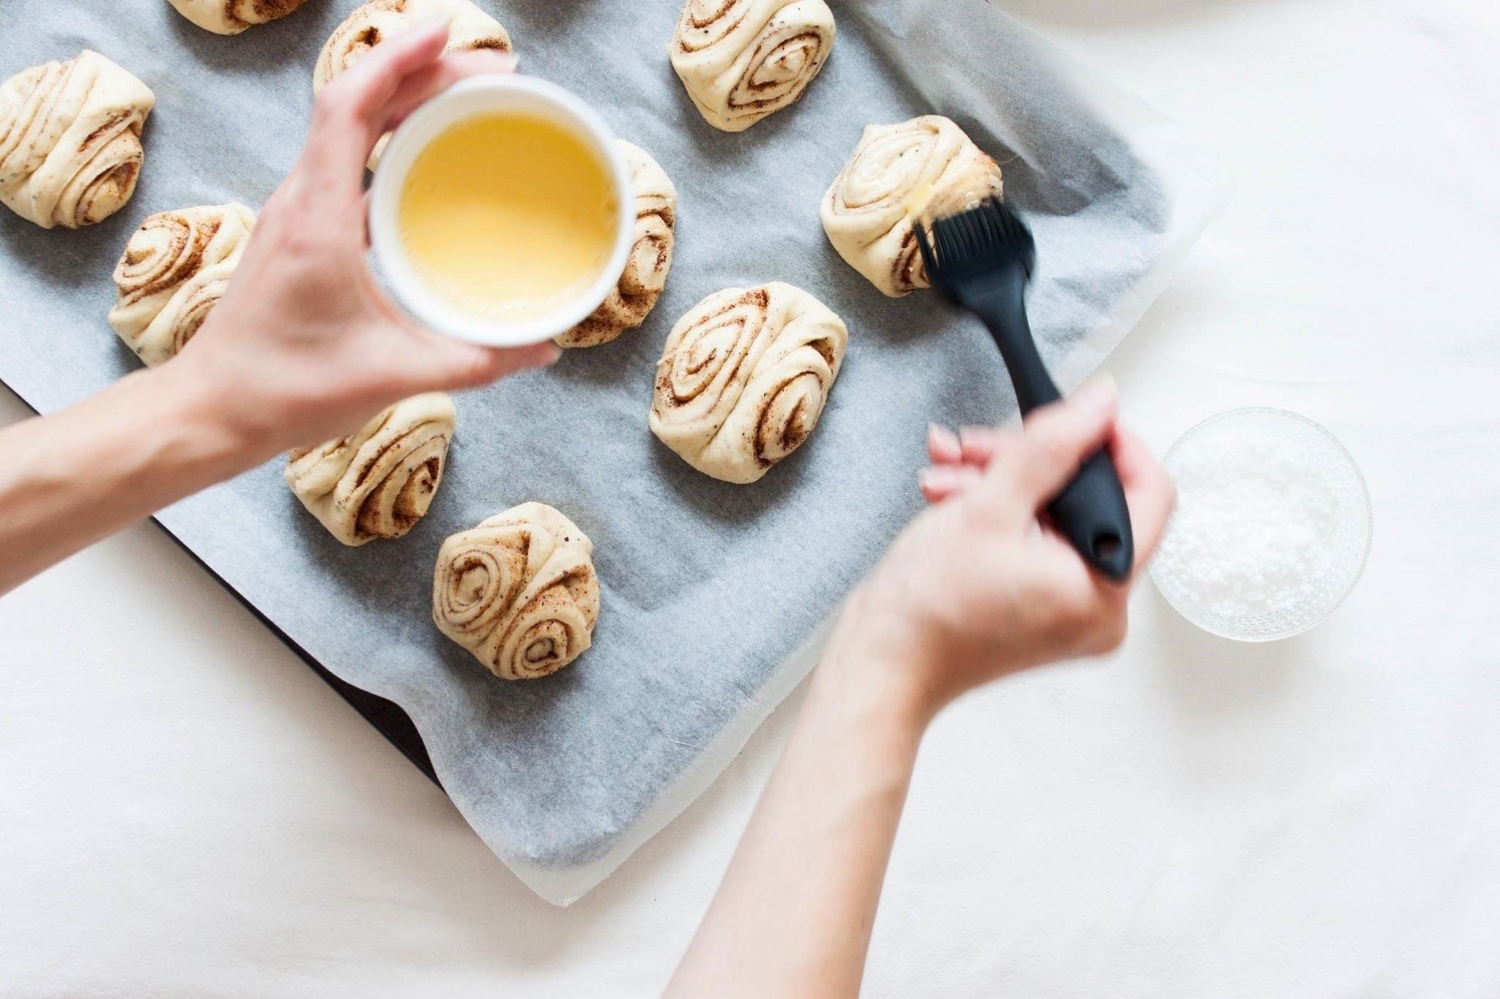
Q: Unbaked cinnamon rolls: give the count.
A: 10